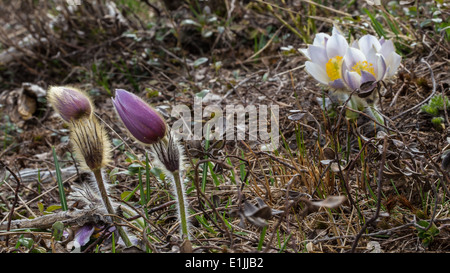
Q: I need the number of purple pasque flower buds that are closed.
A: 2